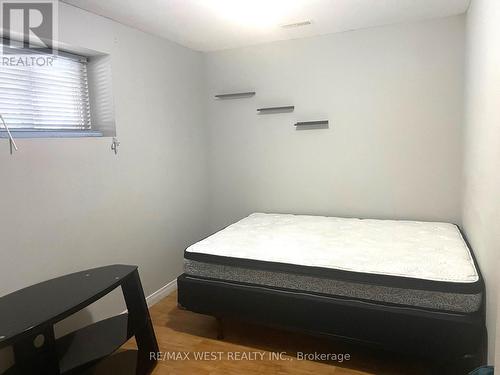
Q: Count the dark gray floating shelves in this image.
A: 3